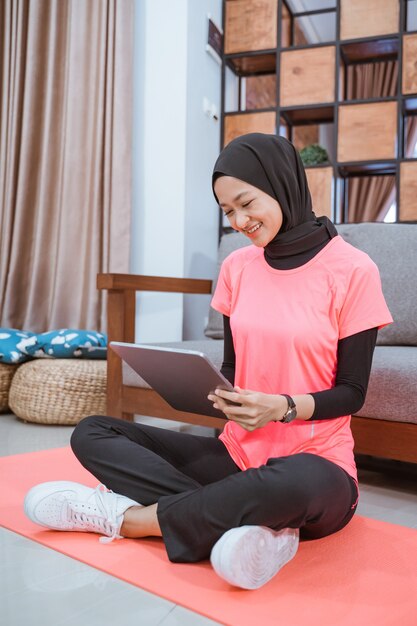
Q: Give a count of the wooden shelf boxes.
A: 8